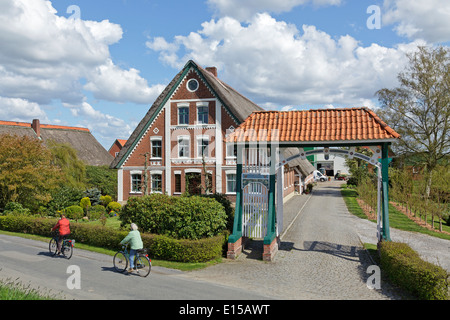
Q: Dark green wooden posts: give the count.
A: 3